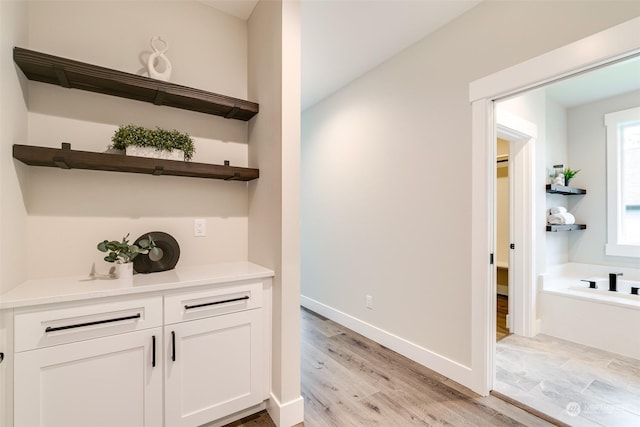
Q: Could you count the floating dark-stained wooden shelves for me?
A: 4